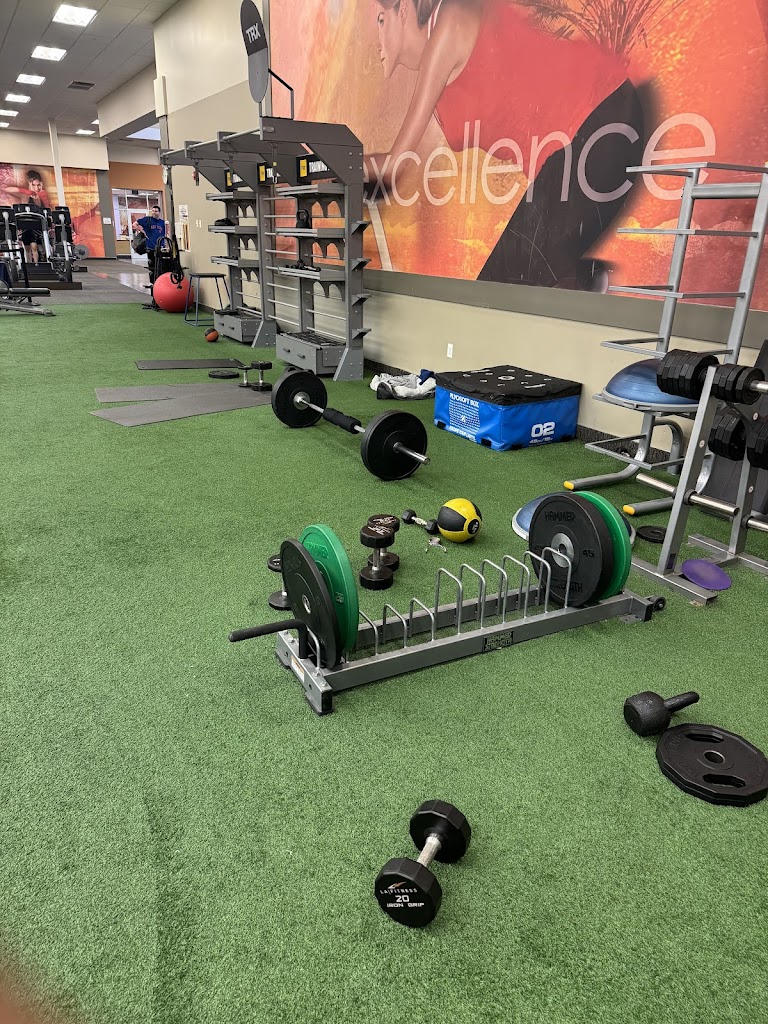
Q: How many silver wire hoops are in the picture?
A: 10